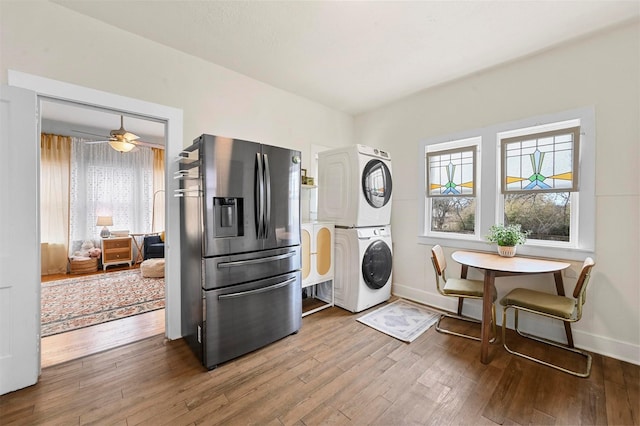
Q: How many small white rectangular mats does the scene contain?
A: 1